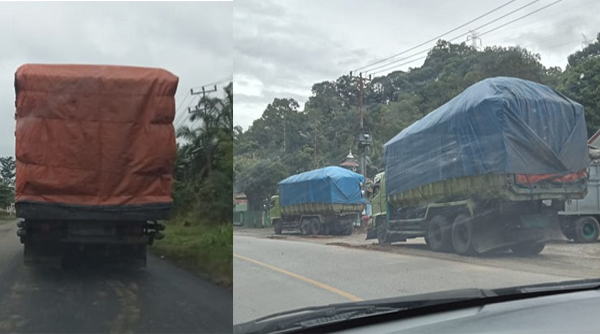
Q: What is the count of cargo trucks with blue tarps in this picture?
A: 2